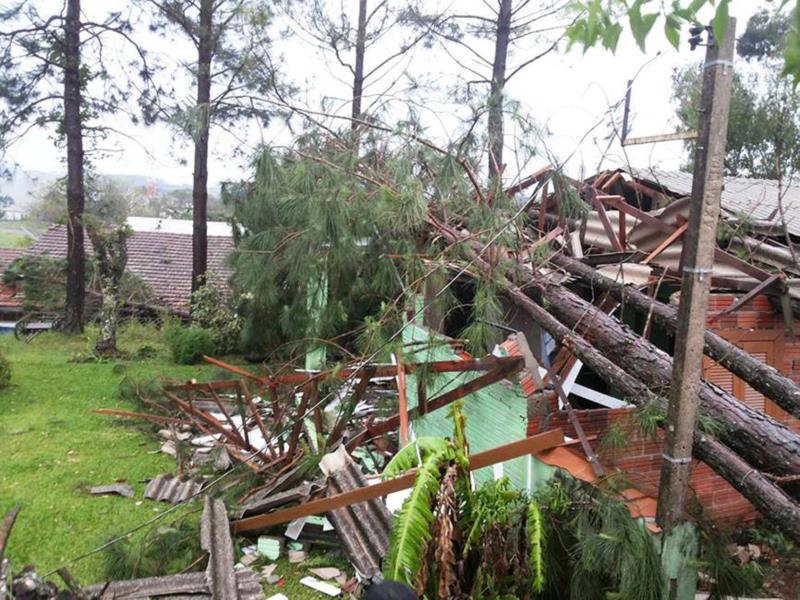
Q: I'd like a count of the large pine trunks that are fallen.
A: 3